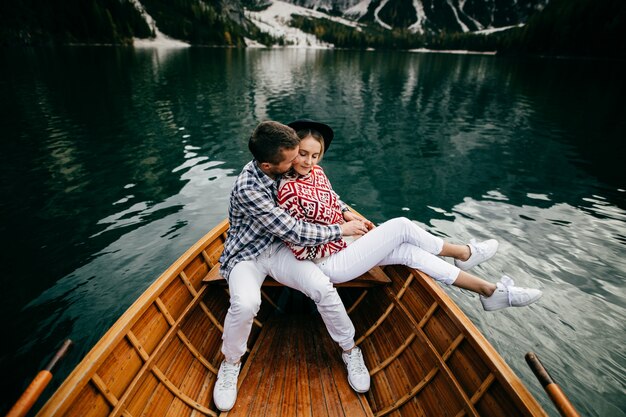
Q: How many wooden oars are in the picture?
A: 2